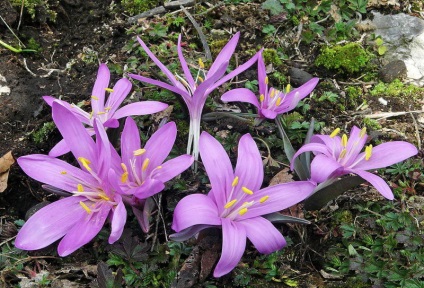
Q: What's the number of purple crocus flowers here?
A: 7